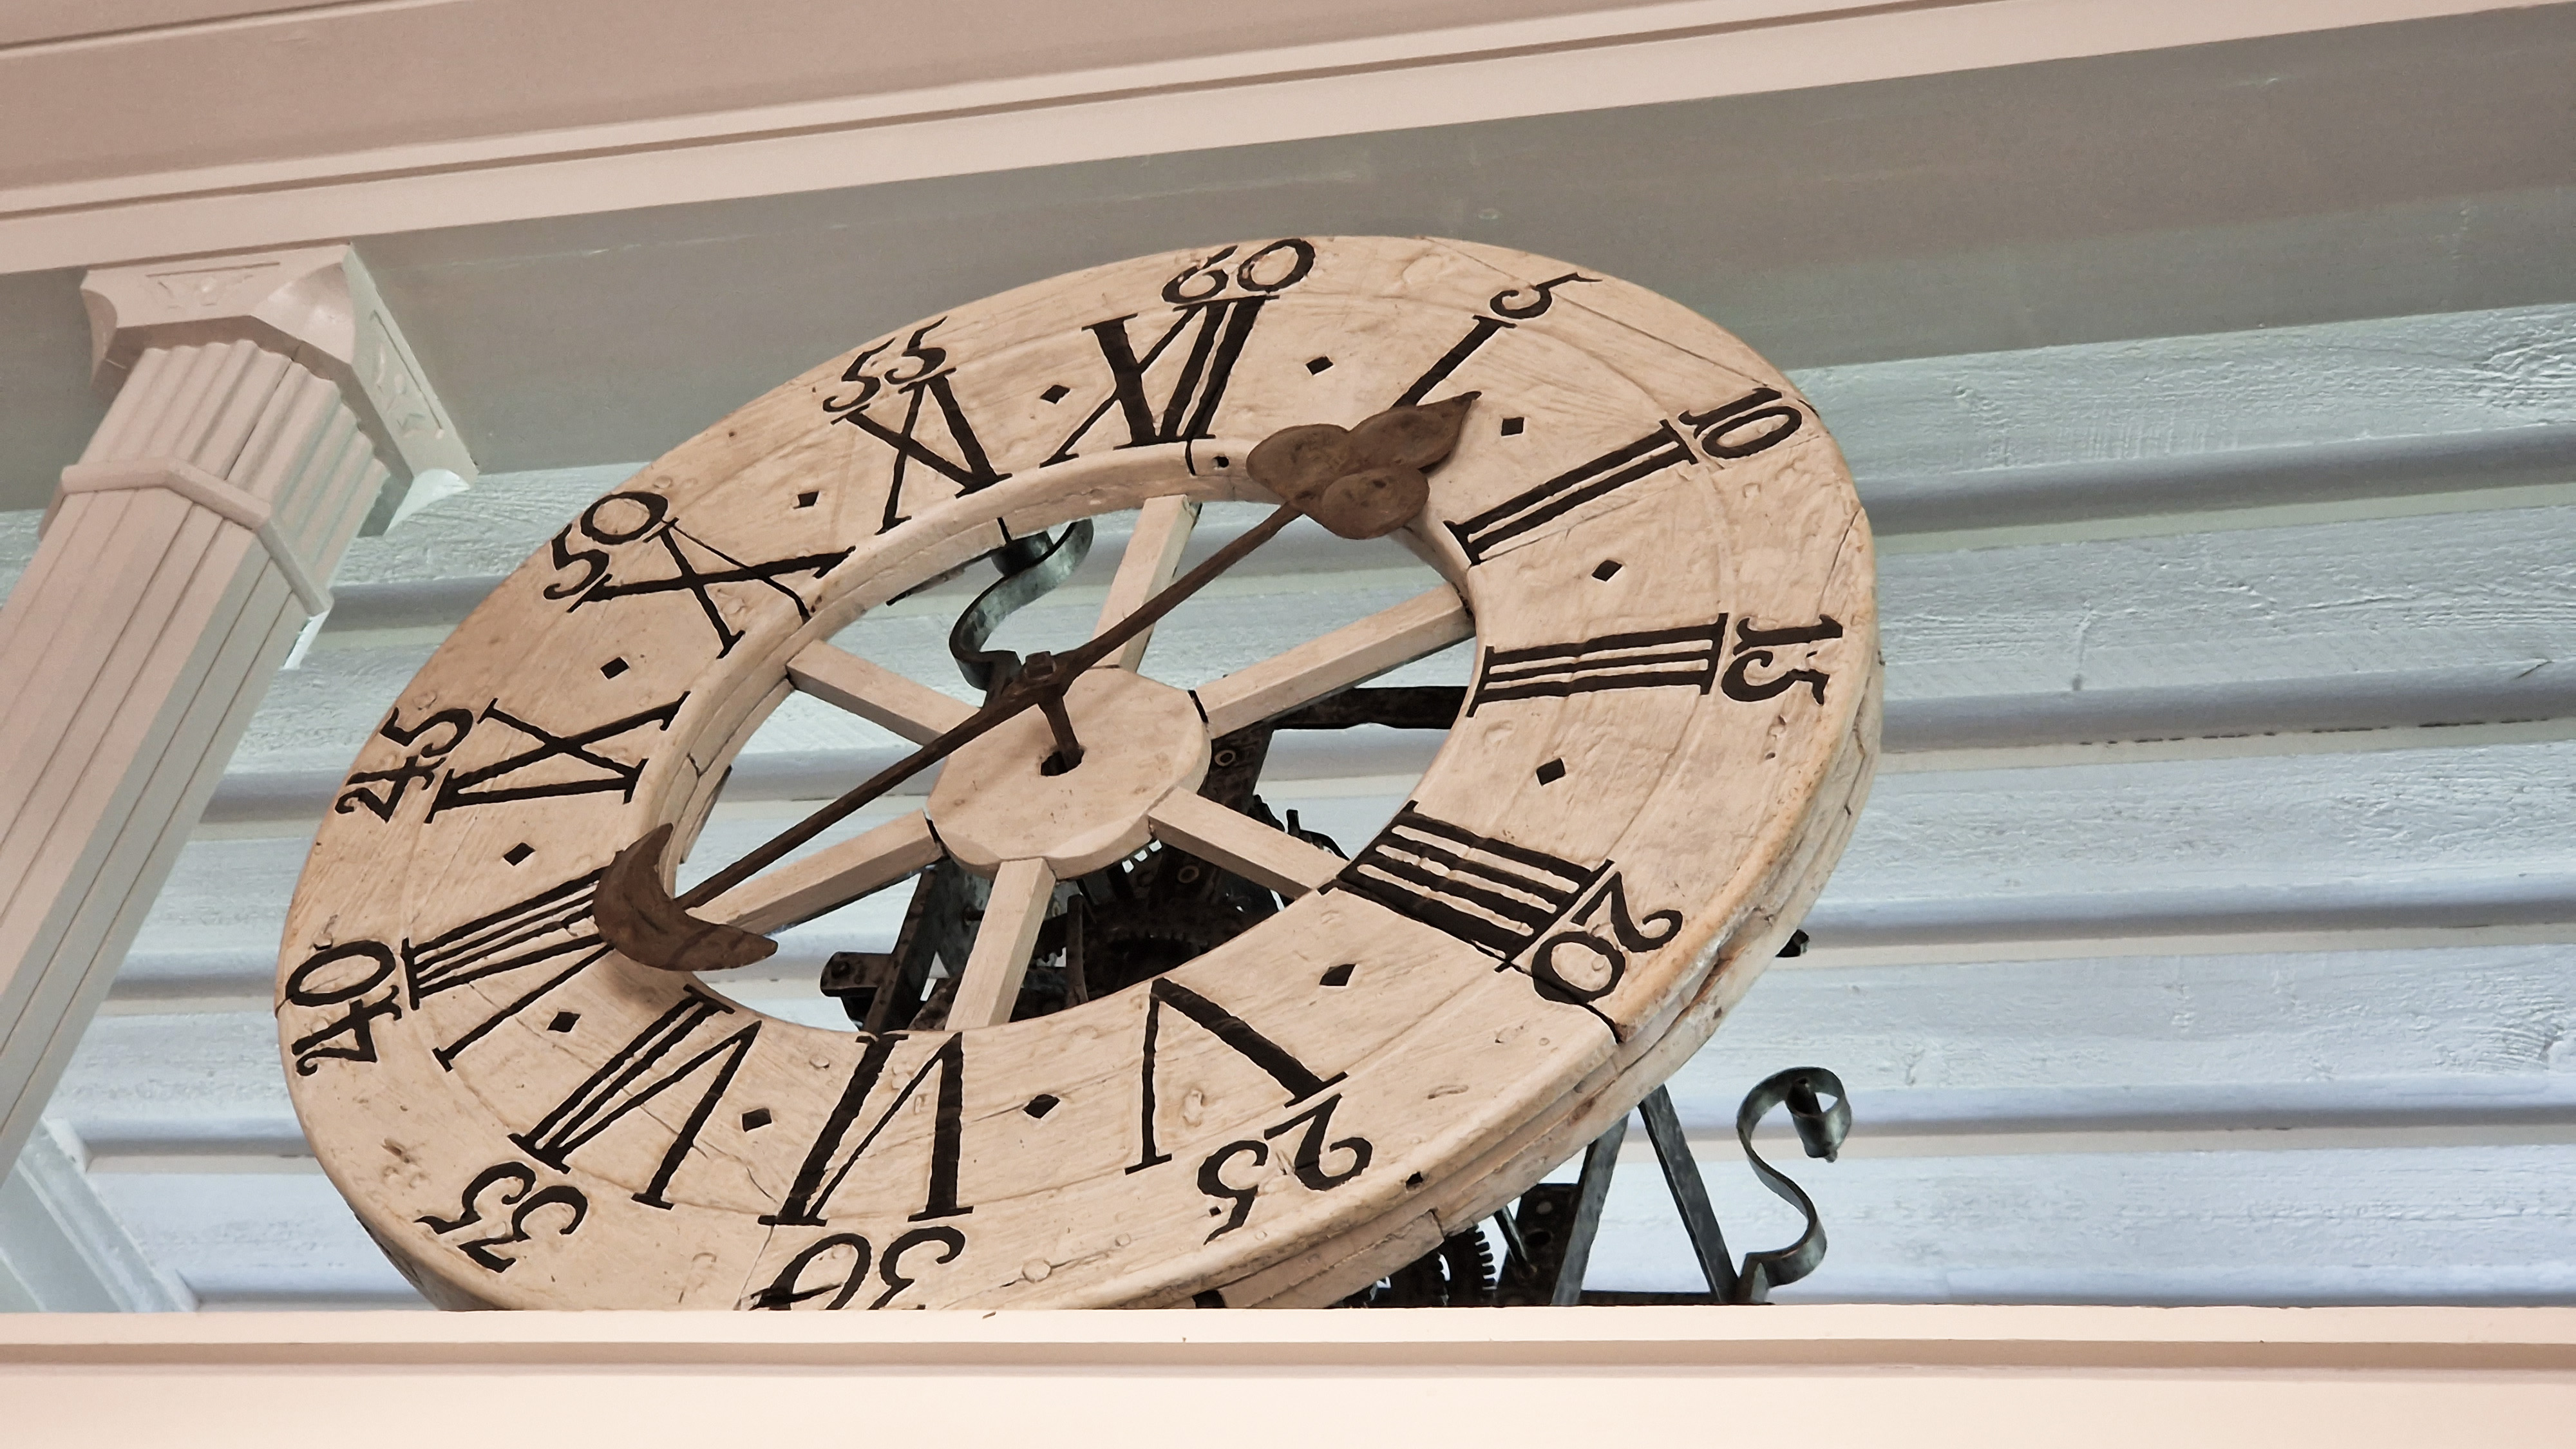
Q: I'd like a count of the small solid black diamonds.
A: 12